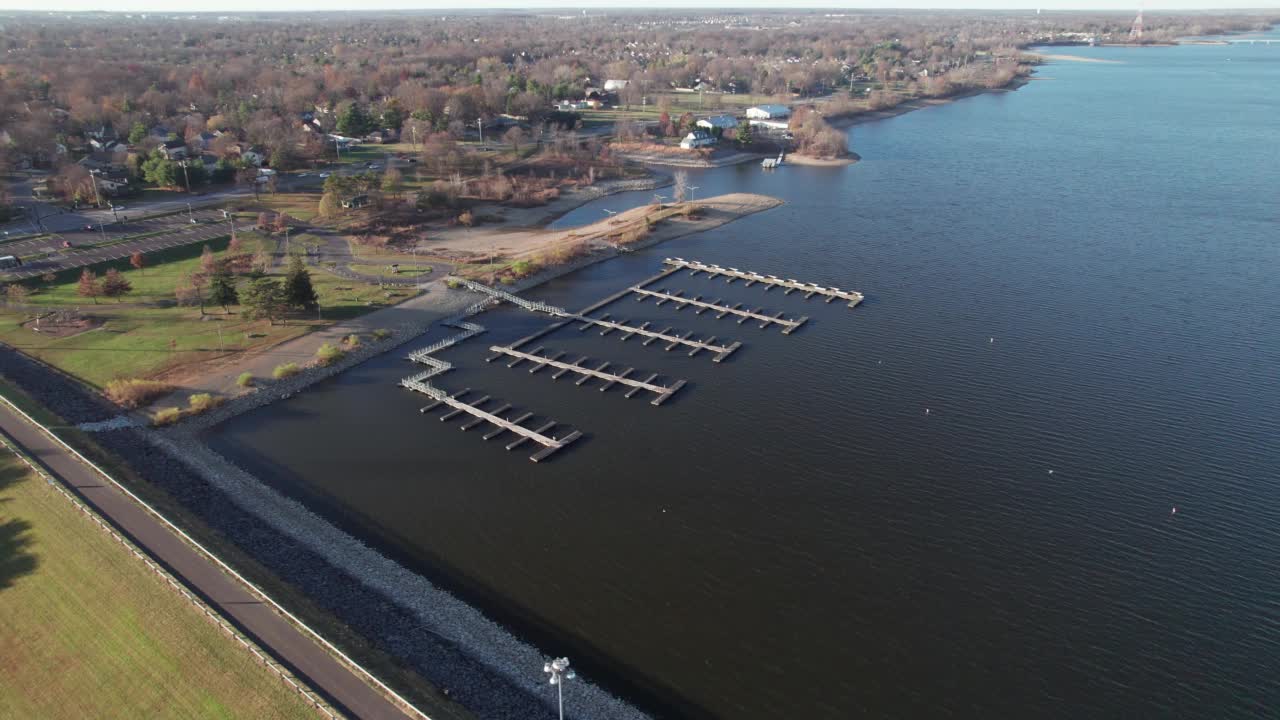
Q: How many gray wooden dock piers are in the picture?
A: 5